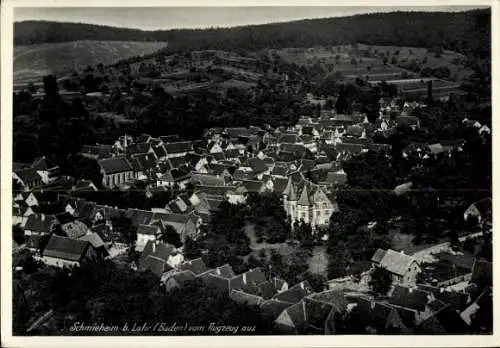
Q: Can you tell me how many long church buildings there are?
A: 1